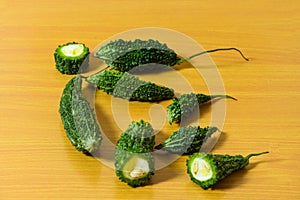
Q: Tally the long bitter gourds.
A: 3